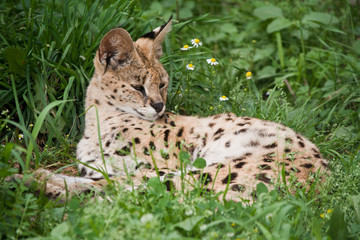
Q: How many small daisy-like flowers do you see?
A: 6